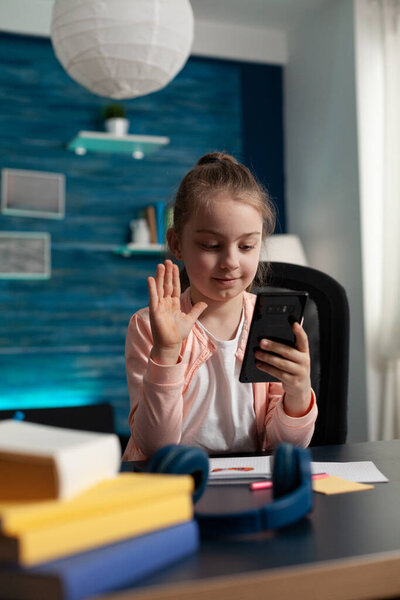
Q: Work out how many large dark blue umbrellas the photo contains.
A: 0